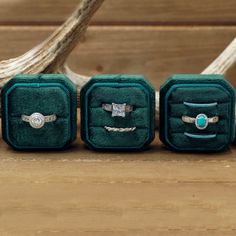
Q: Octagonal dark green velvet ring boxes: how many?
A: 3